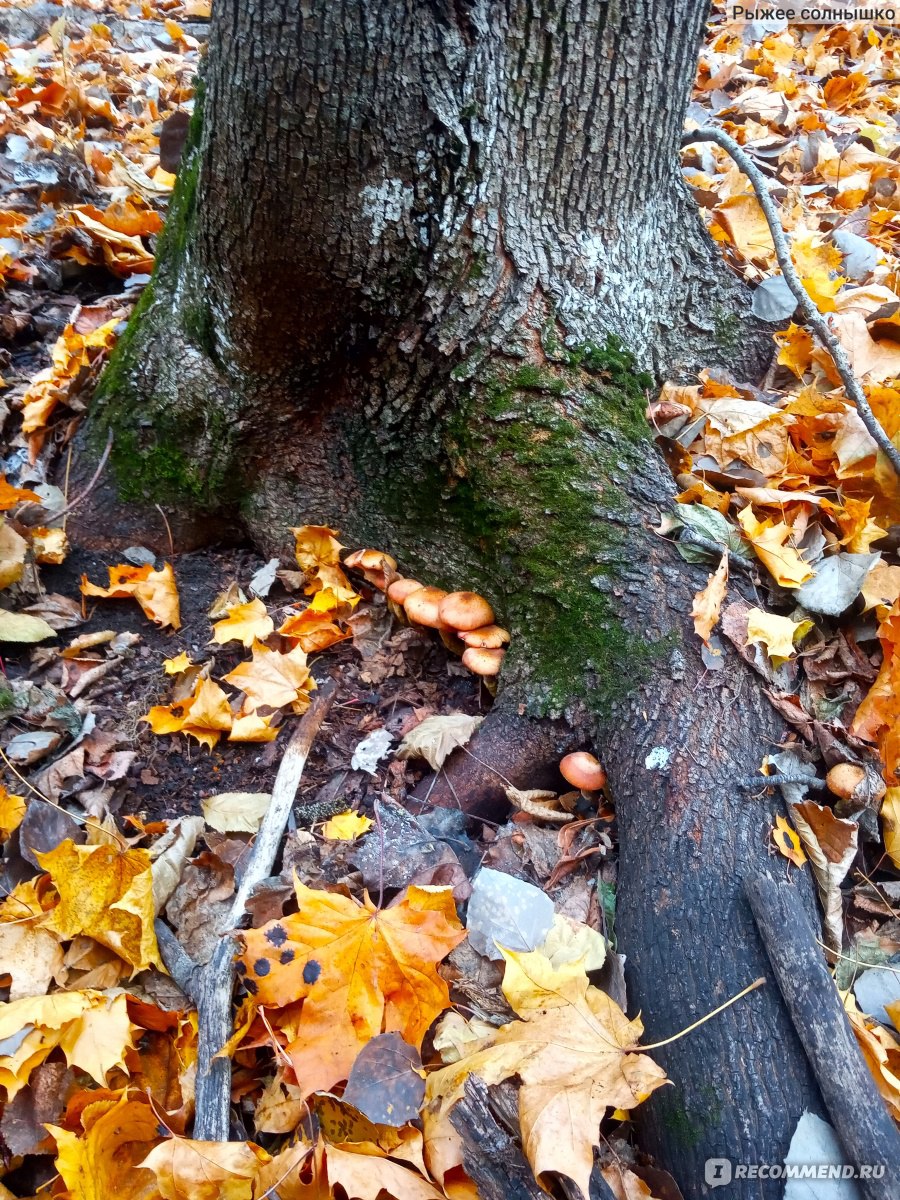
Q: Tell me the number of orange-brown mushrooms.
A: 8